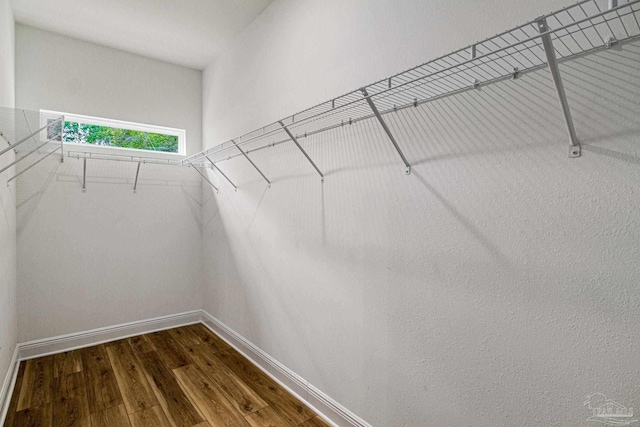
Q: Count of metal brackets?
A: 11